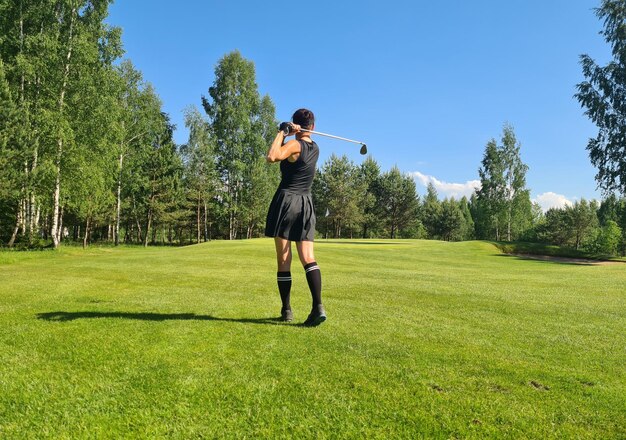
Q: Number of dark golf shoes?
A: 2